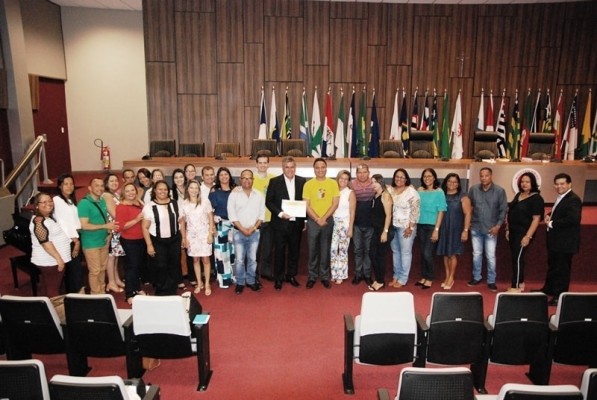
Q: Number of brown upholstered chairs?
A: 9